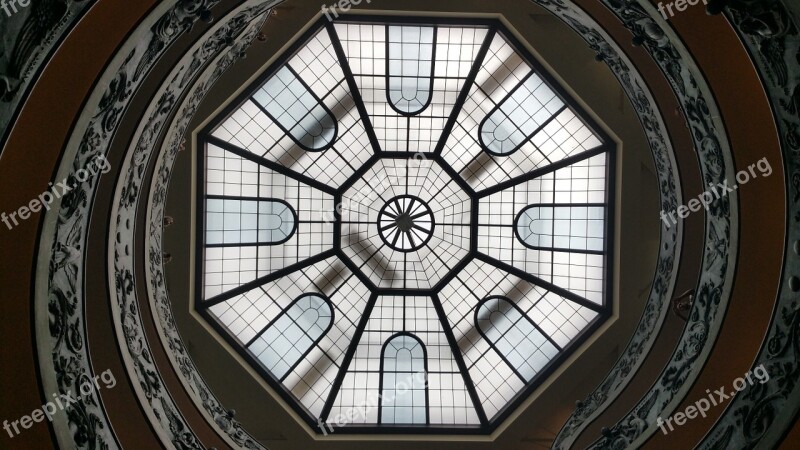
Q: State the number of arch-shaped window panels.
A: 8